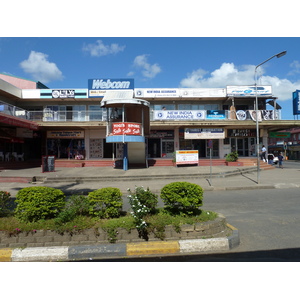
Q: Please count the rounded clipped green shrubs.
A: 3